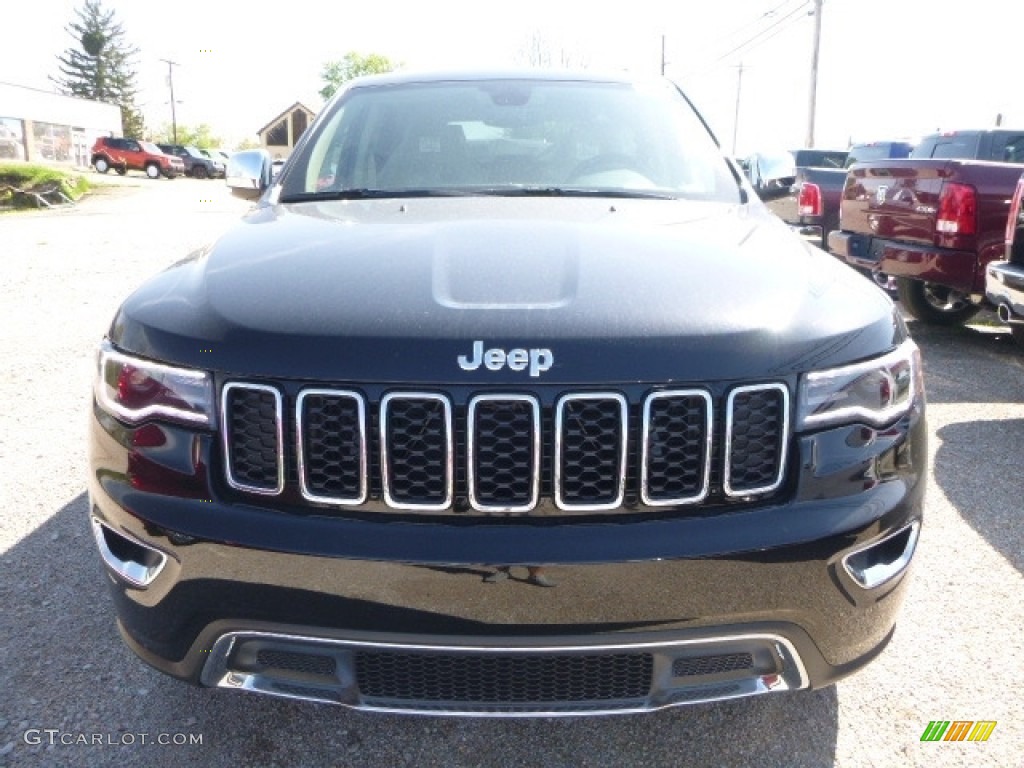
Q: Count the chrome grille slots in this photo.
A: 7